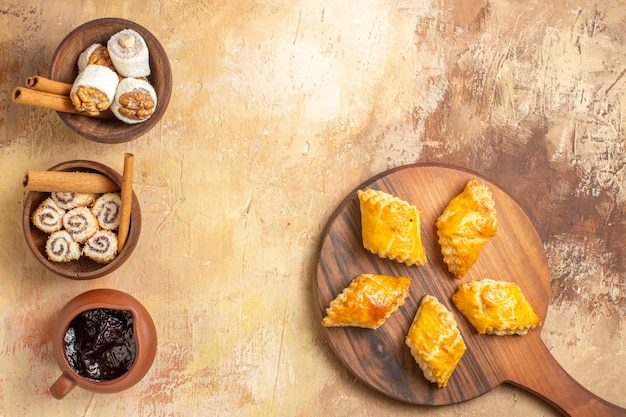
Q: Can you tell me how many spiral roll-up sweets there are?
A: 6